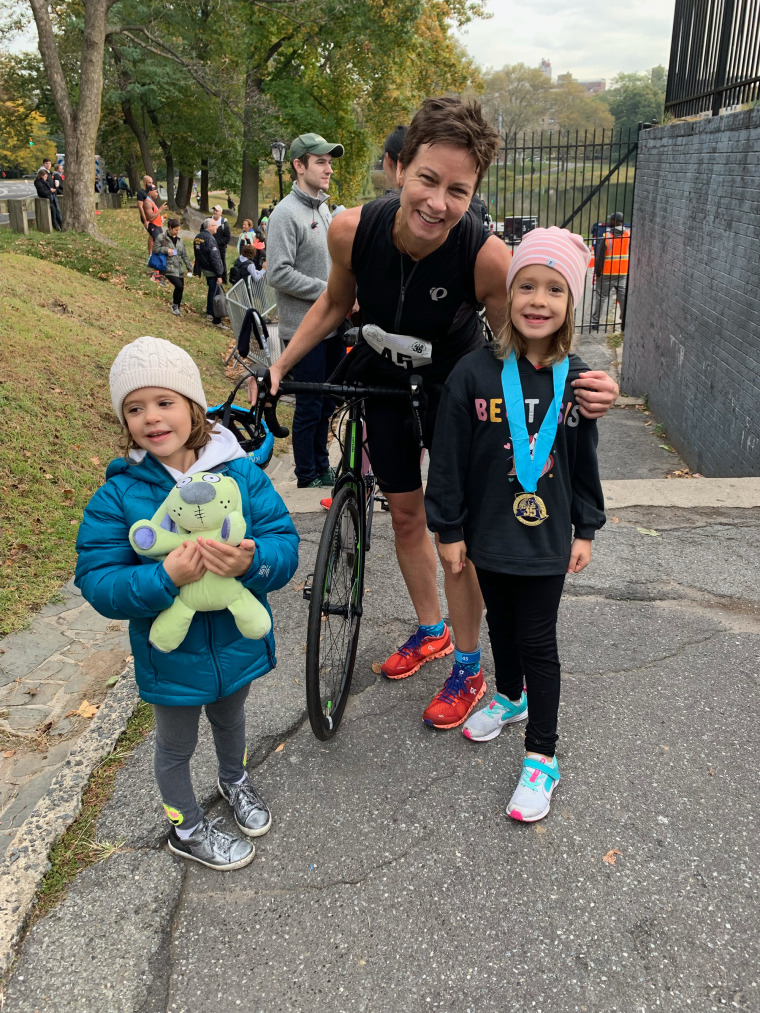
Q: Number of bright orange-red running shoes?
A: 2